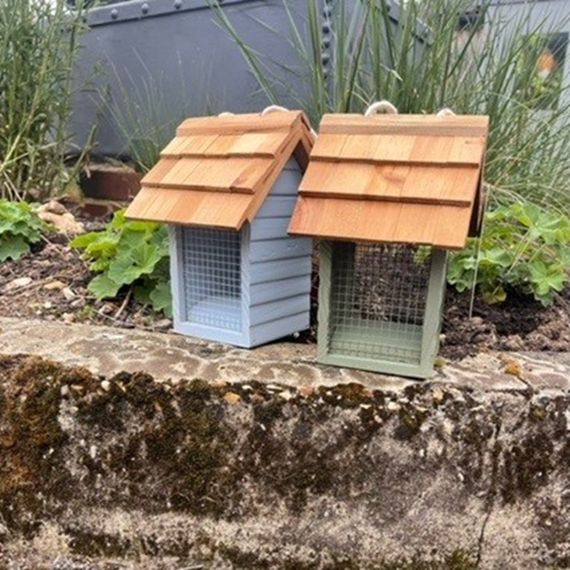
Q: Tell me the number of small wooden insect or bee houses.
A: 2